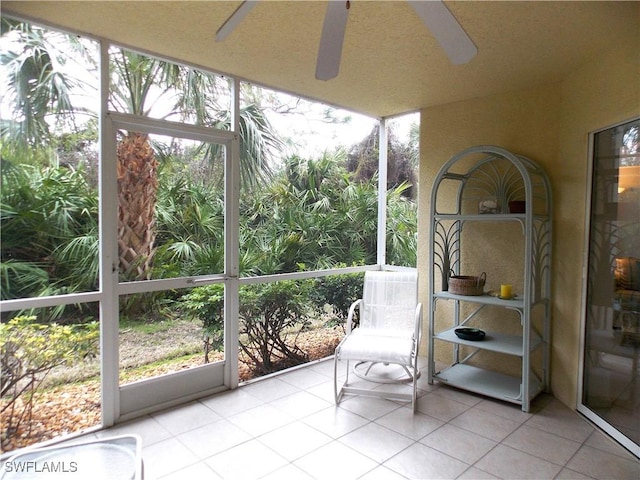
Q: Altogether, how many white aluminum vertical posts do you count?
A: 3